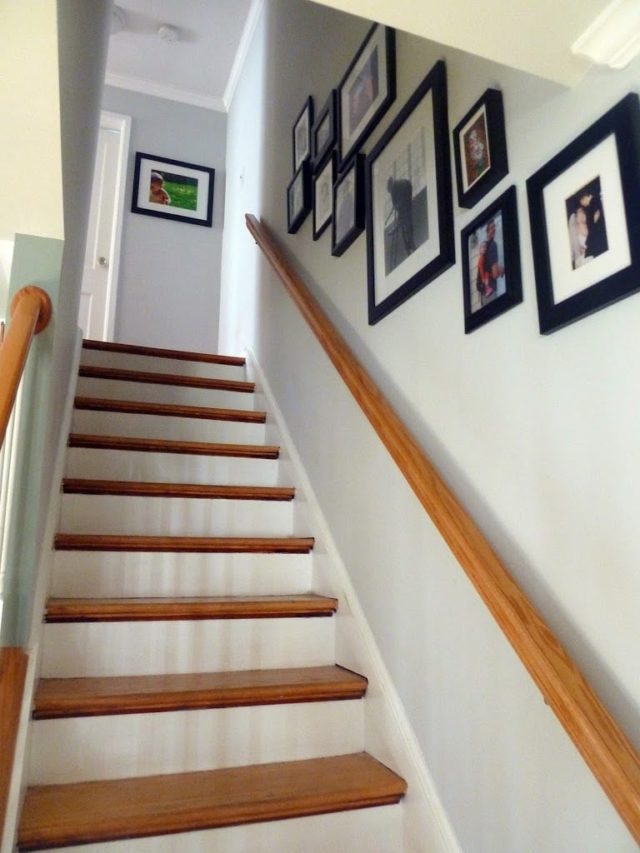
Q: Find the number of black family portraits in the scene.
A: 11